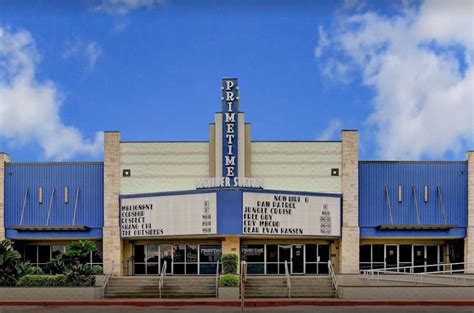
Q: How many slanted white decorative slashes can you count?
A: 6